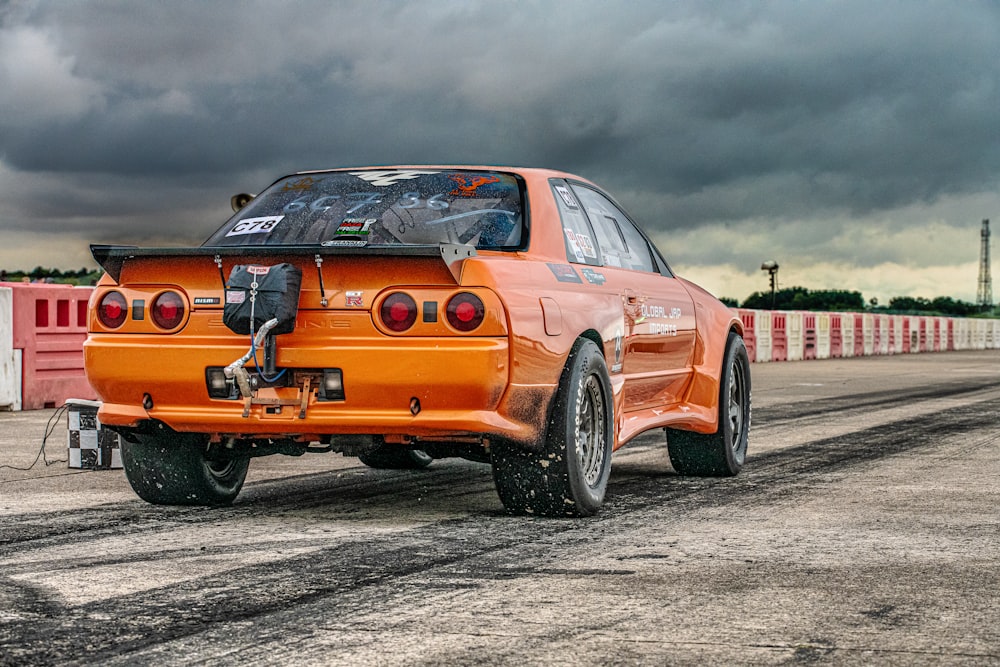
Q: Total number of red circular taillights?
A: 4